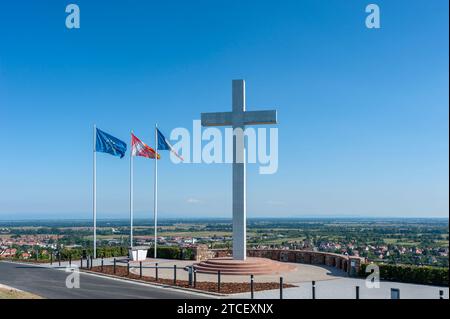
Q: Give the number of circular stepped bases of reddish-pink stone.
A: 1